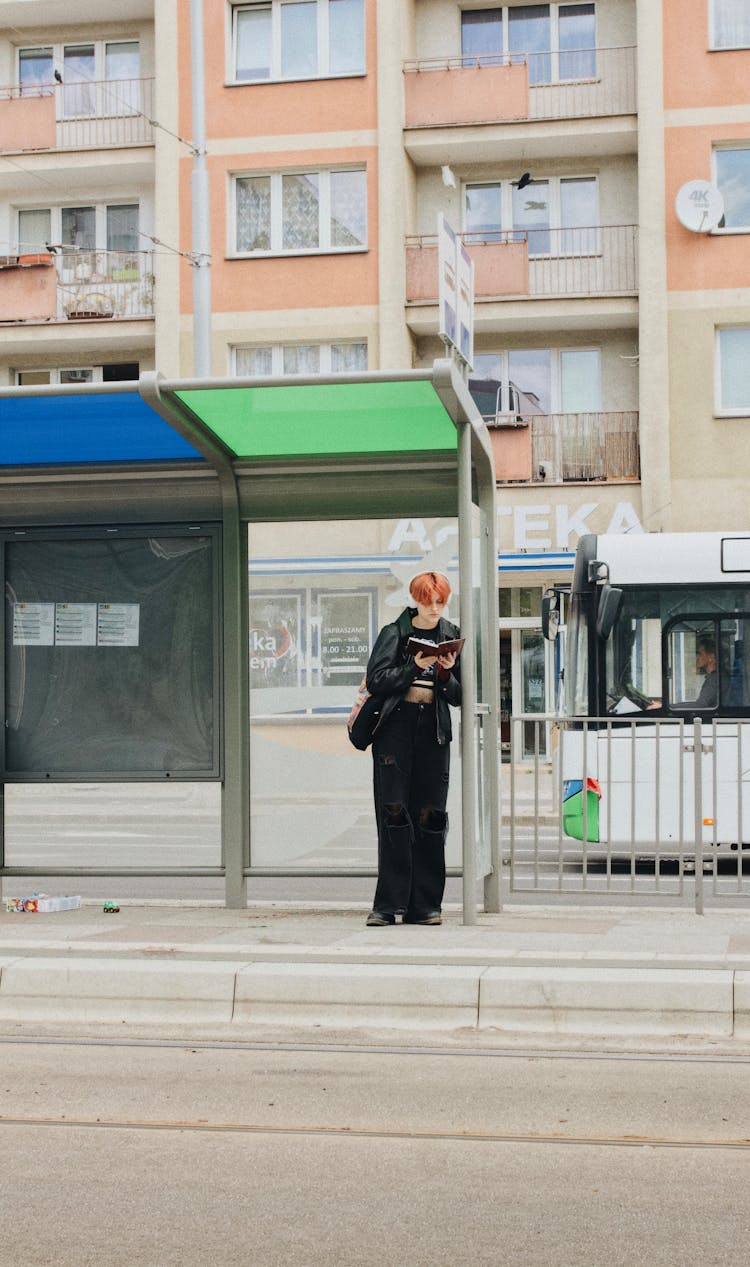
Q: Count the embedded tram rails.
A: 2